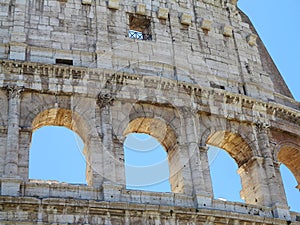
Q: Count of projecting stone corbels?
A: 8